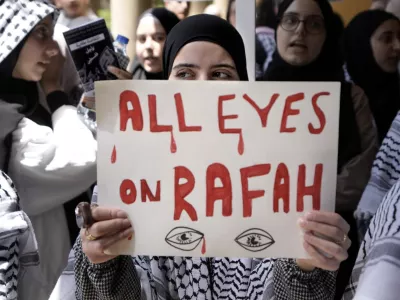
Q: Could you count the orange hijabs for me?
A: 0